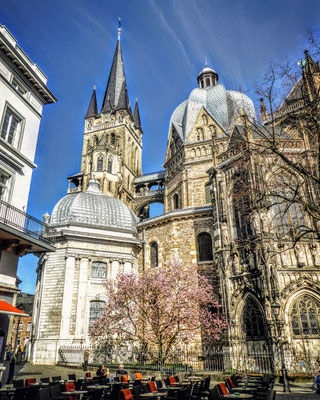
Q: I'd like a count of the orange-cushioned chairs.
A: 10